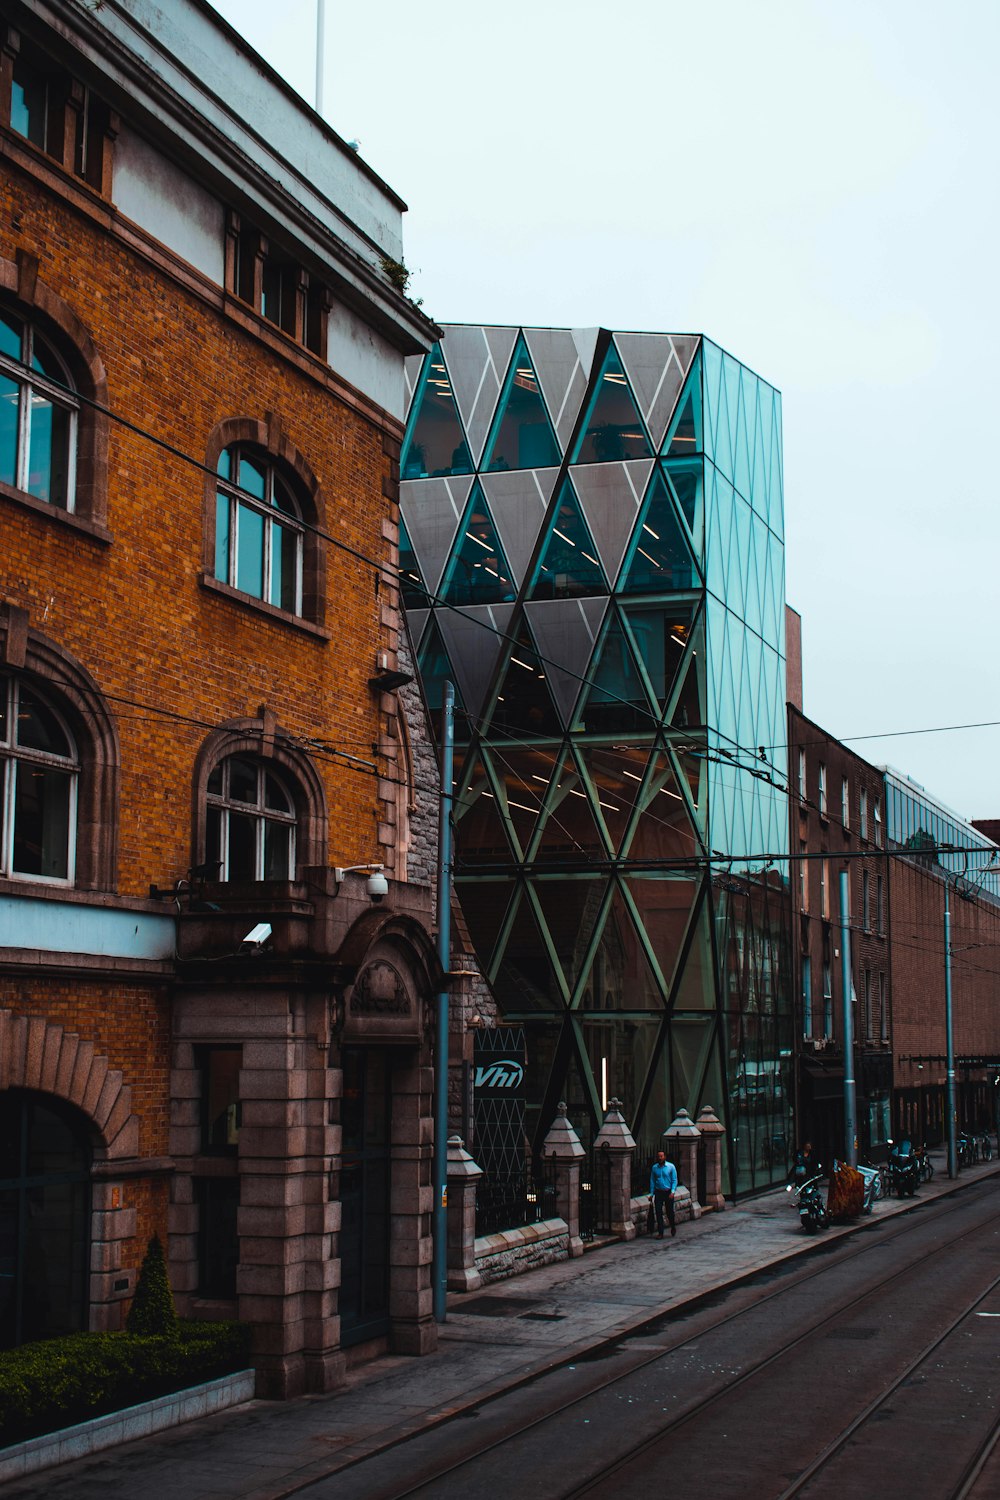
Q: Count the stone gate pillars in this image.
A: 5